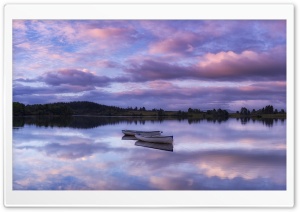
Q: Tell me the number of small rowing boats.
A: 2